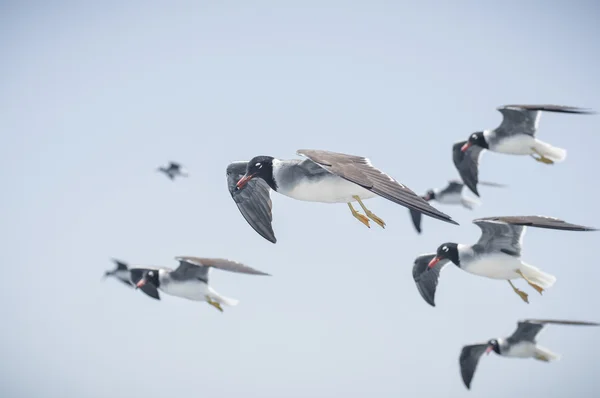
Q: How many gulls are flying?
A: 8